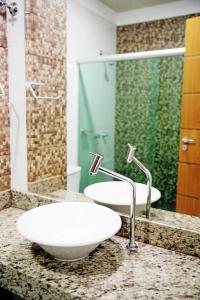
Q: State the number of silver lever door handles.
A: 1